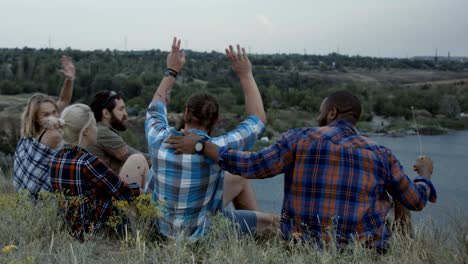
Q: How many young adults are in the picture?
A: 5